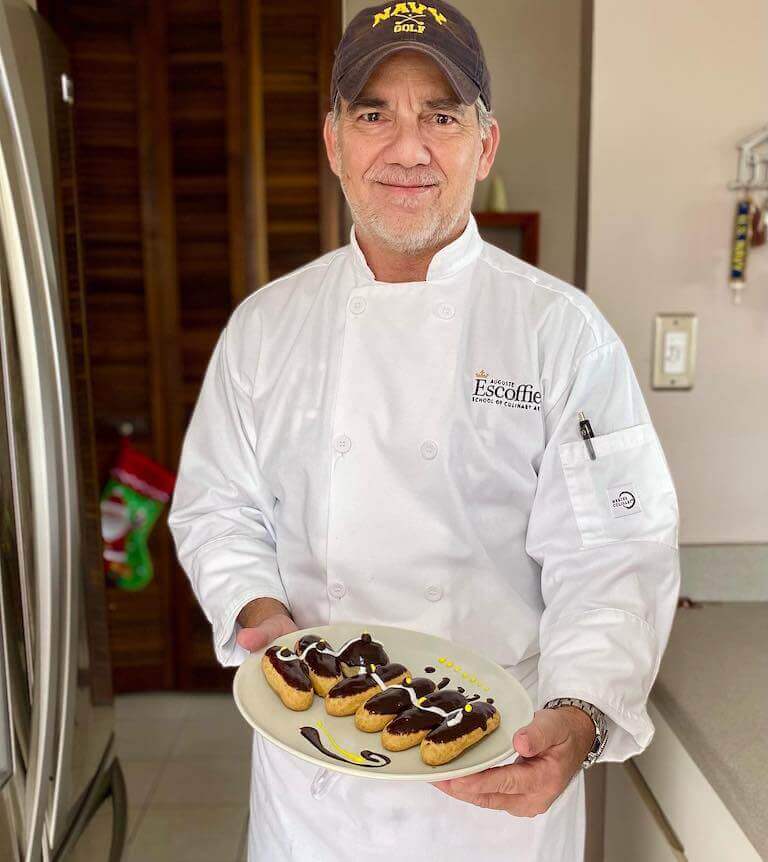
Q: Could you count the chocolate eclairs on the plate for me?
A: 7